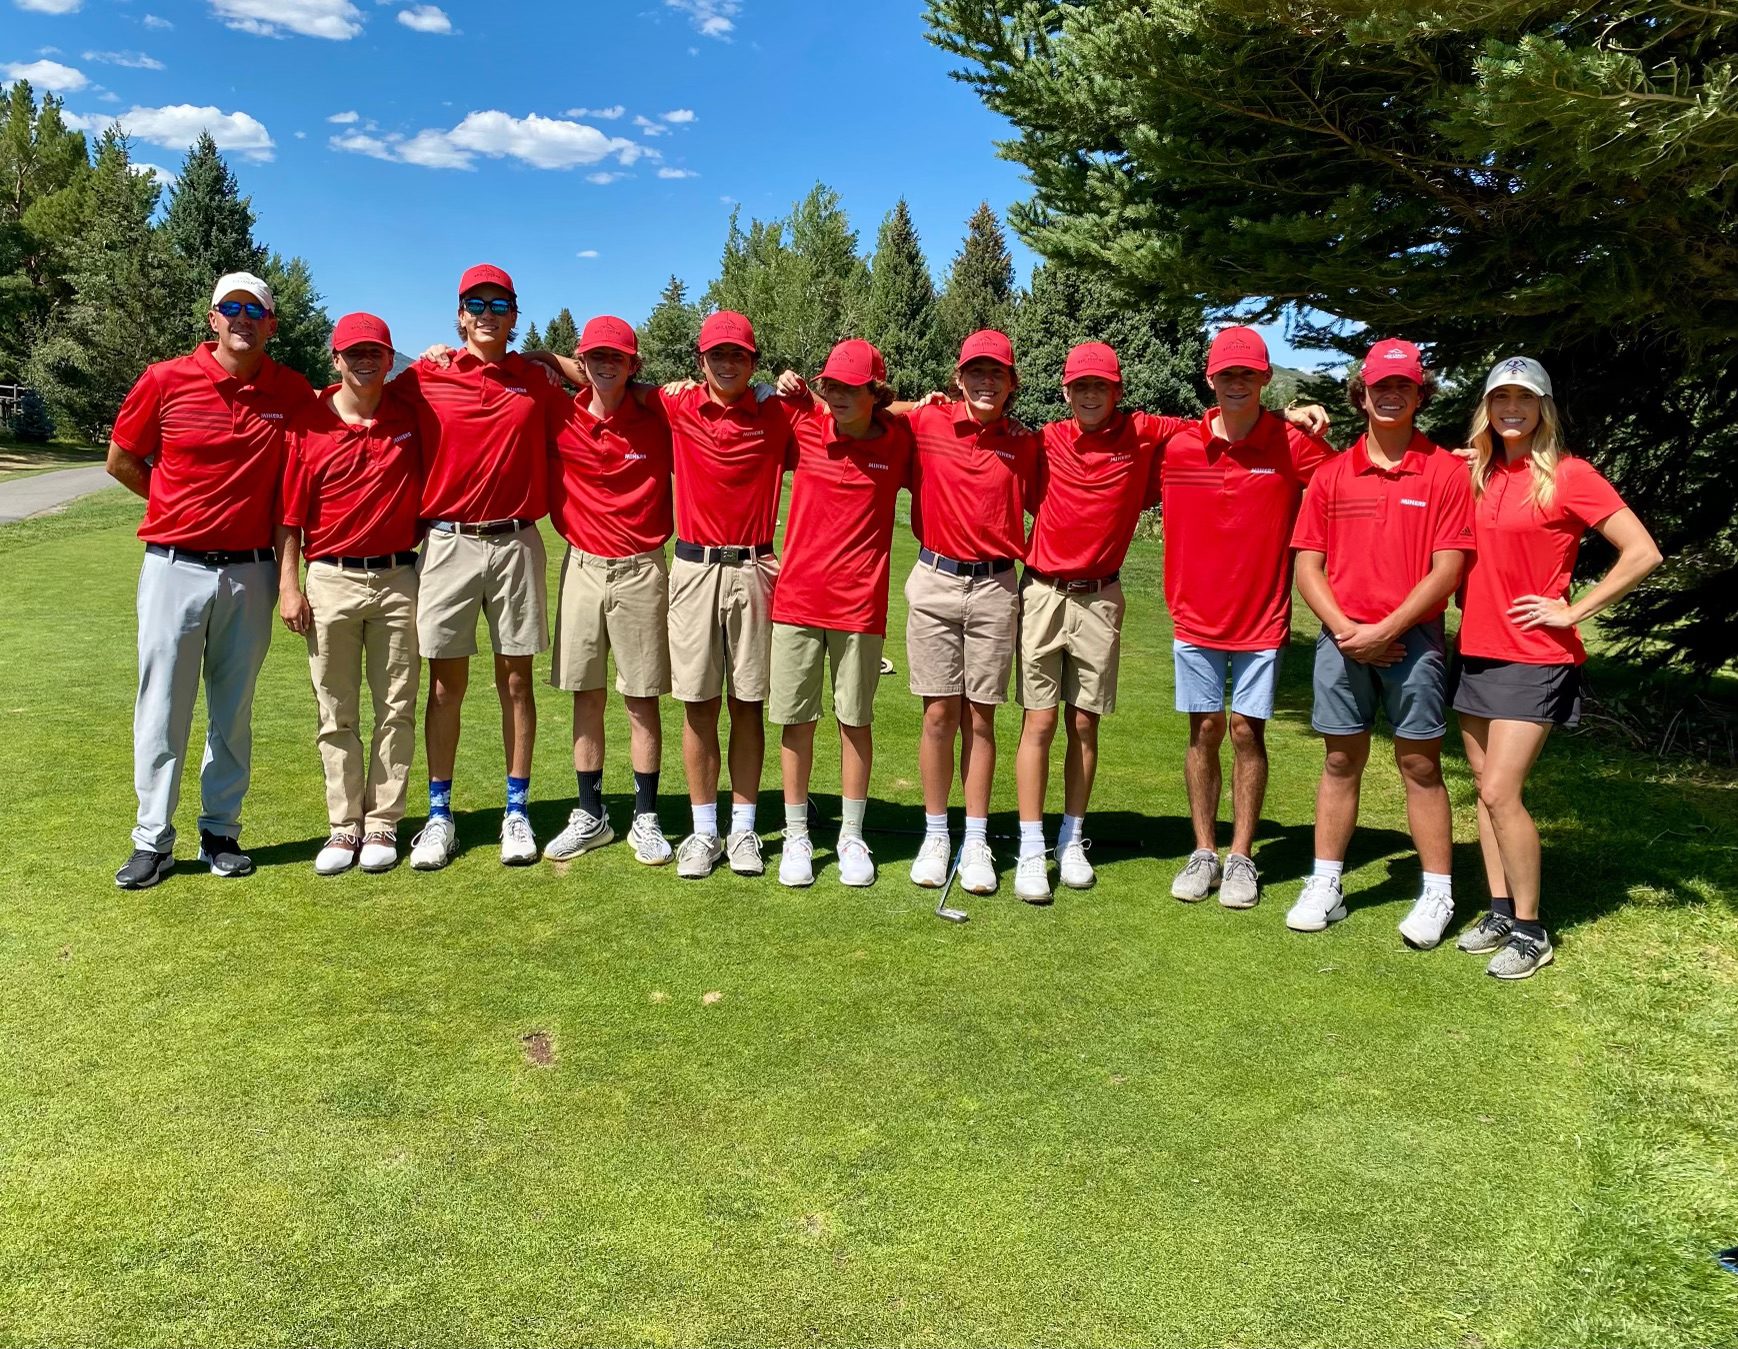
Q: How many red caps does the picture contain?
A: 9